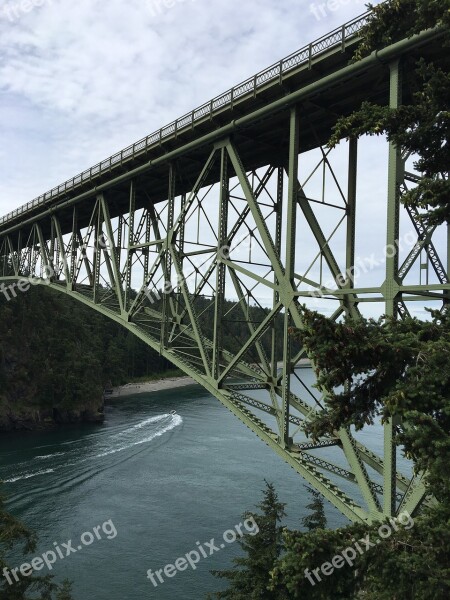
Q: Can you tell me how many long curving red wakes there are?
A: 0